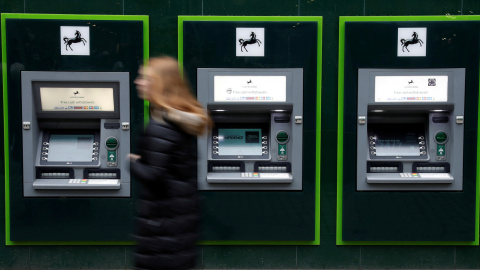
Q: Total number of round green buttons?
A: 3